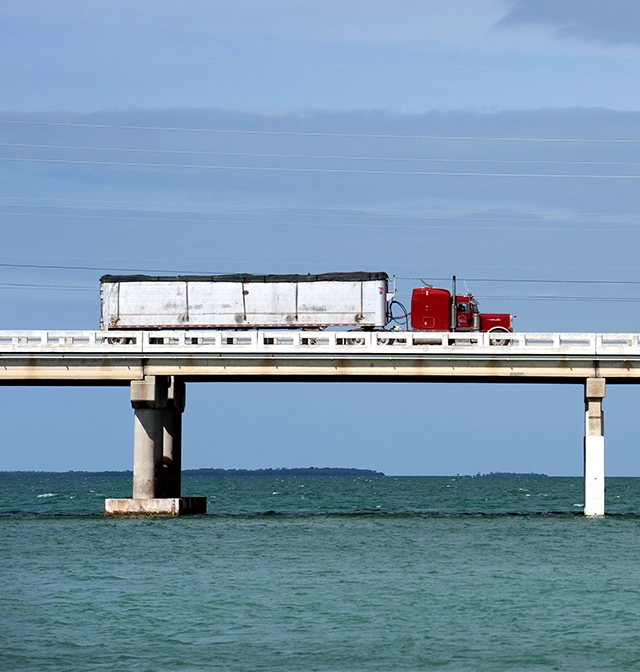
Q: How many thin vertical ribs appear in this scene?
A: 5